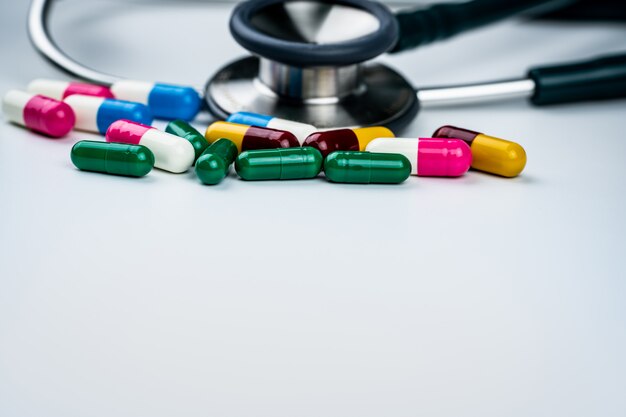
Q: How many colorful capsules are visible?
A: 15